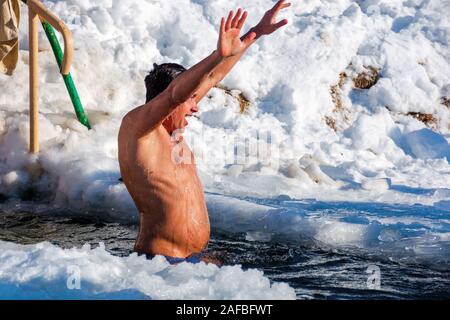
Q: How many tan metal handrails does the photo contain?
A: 1